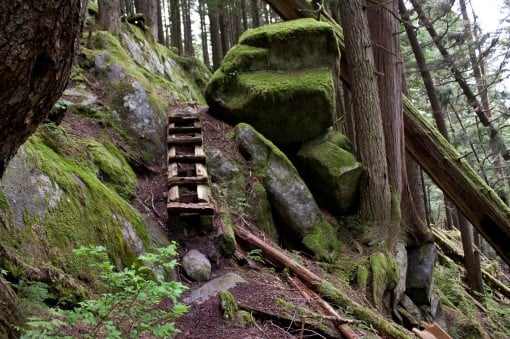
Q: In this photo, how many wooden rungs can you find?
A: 6